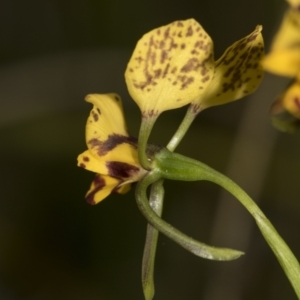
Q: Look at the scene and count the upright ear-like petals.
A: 2